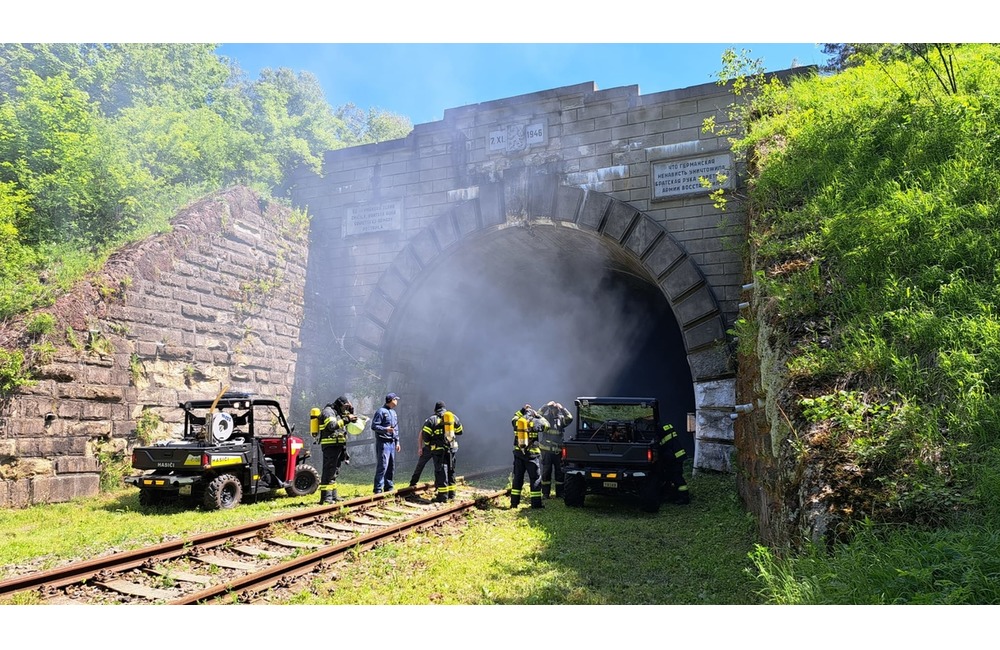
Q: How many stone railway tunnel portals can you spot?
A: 1